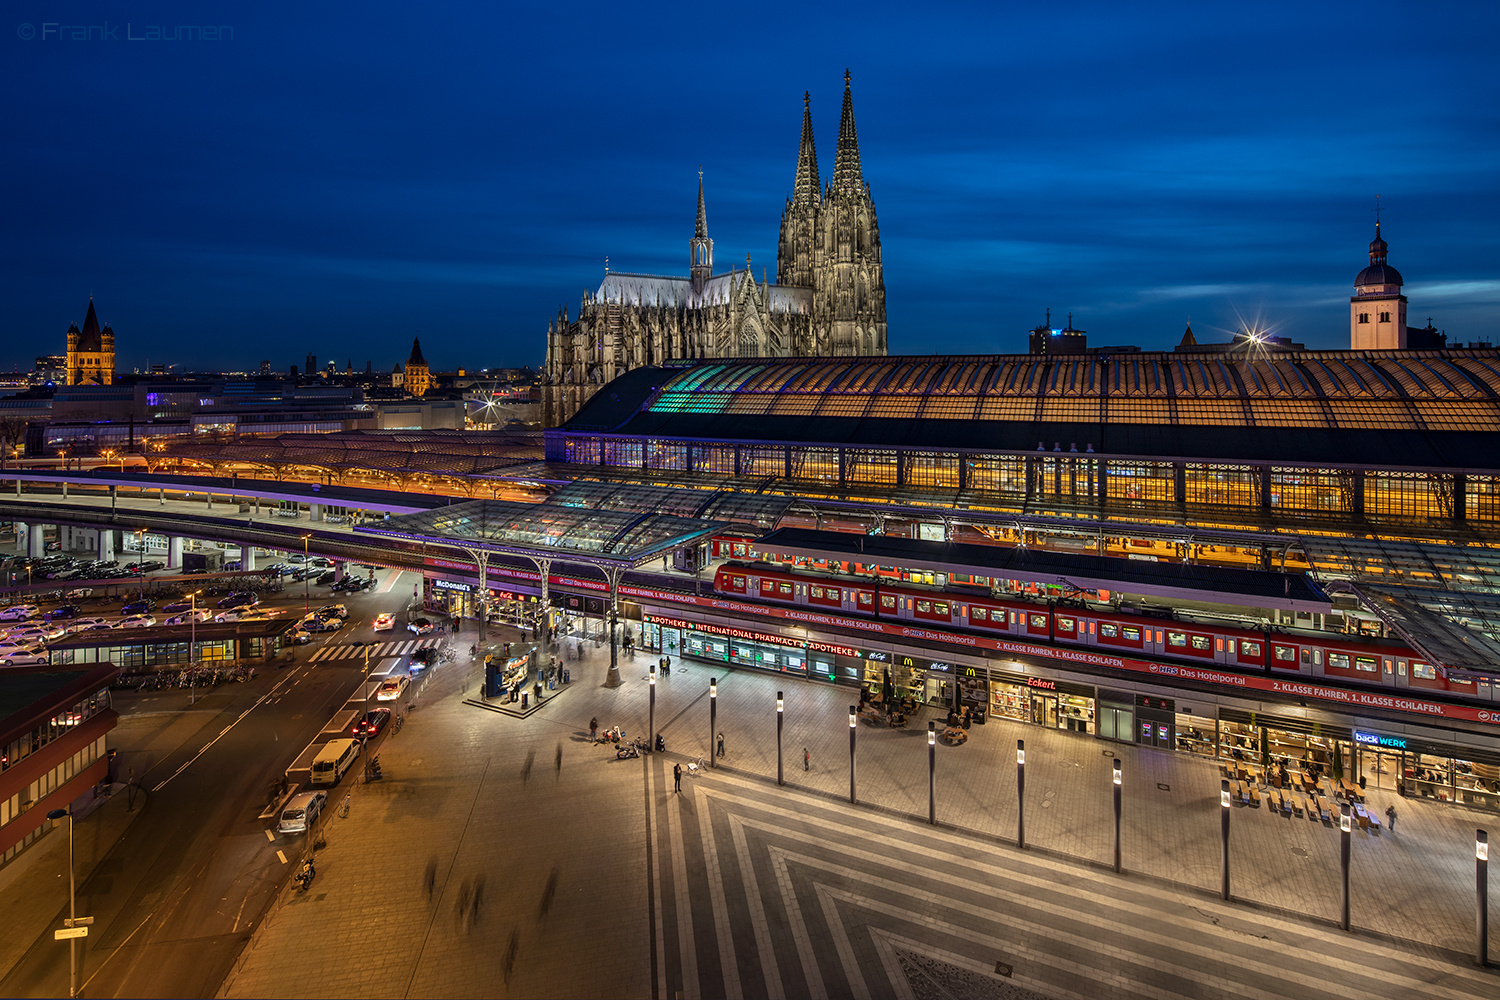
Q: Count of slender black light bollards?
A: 10